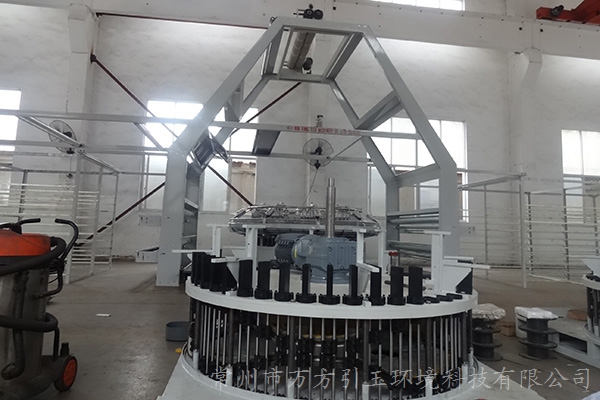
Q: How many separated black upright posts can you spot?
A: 9